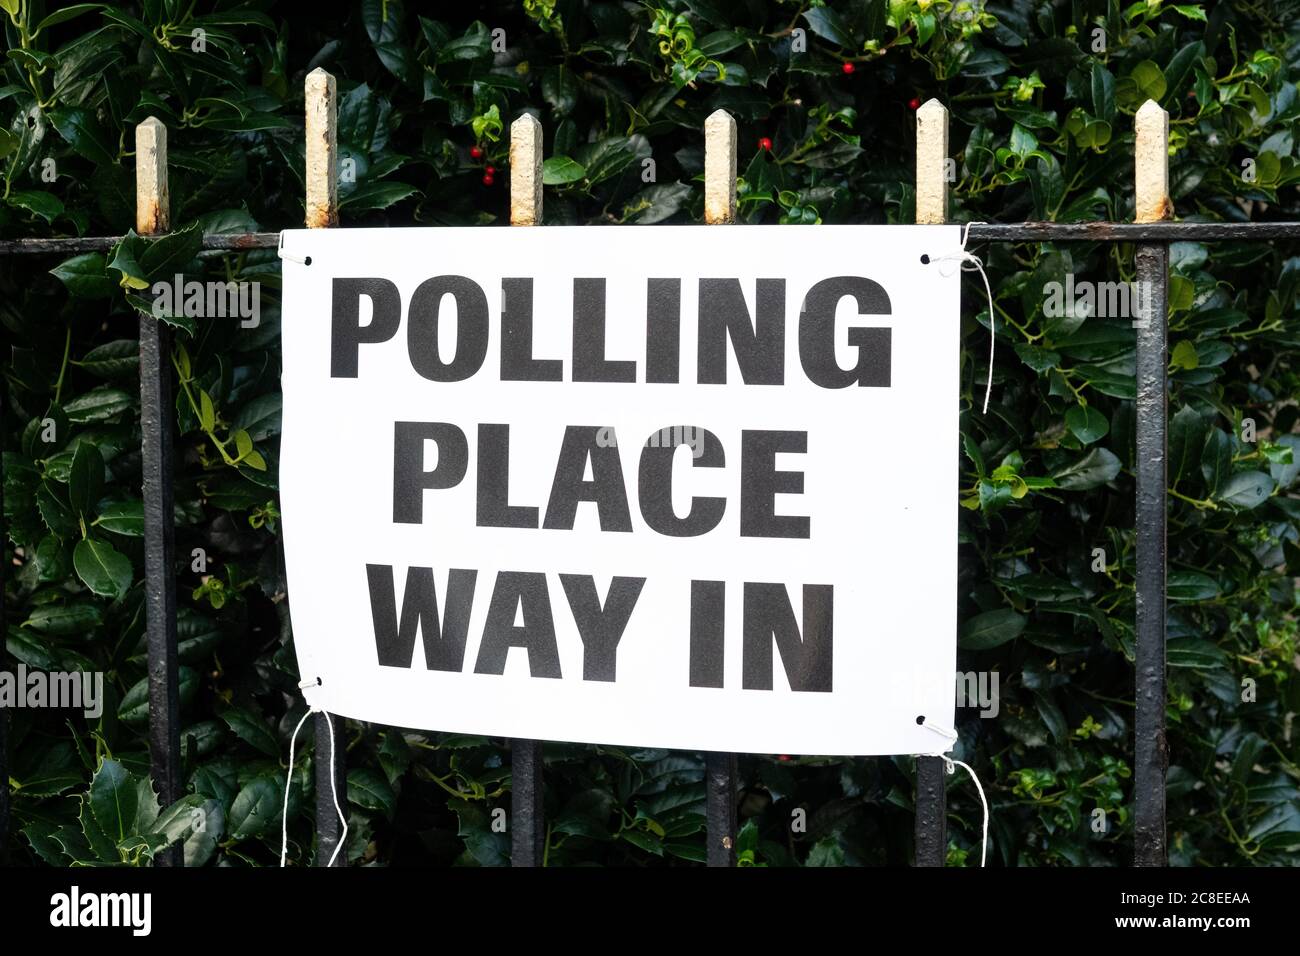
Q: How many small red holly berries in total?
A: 6